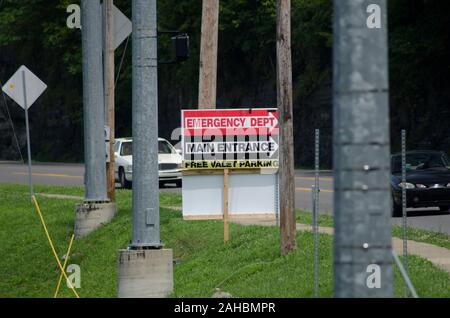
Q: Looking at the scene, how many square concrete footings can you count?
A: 2